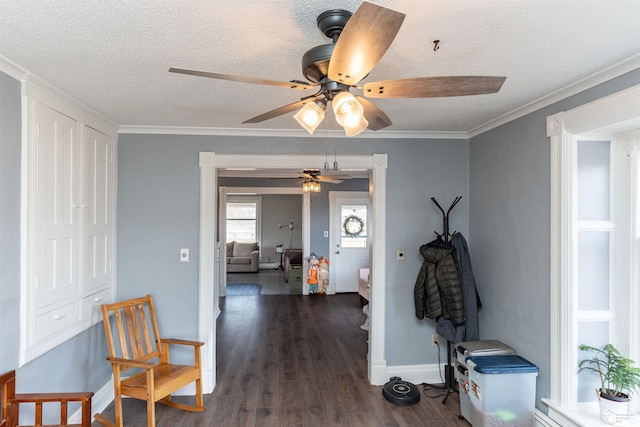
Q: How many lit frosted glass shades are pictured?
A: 3